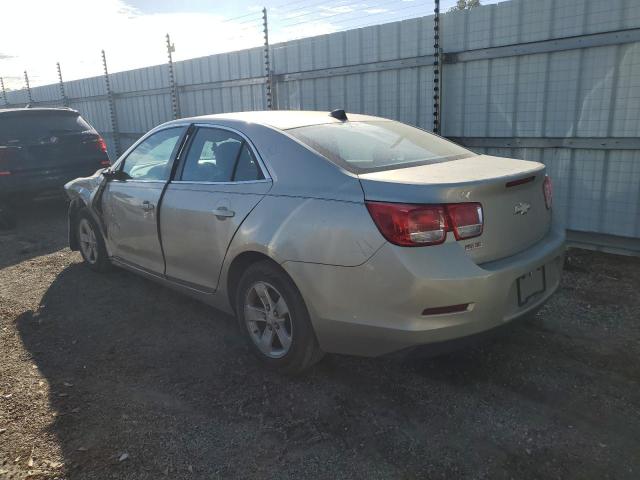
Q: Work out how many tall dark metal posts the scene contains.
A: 7